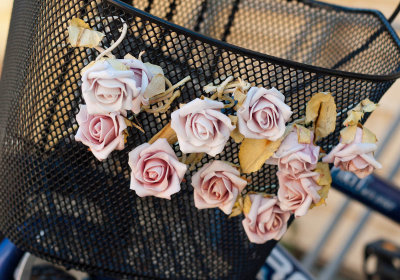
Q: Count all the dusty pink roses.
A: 11